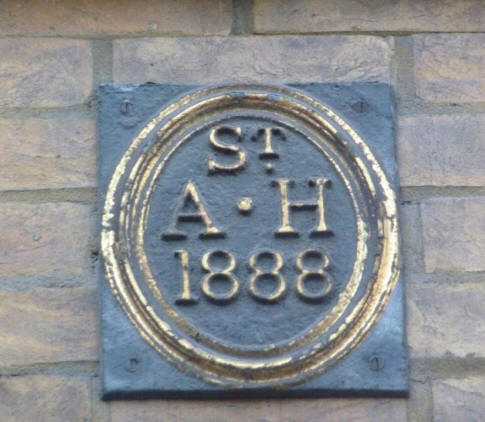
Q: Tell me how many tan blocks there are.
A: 14